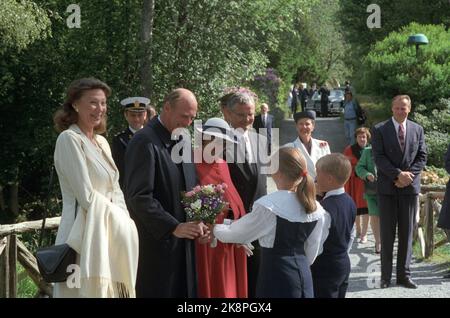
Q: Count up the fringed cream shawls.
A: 1